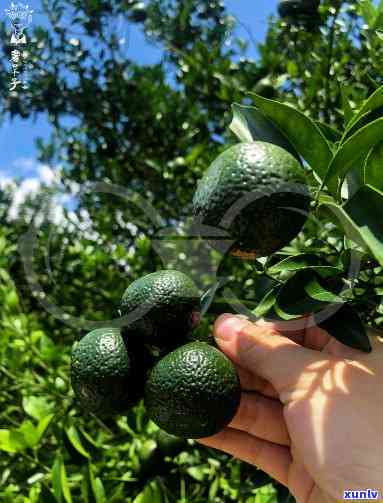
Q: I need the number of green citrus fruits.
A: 4